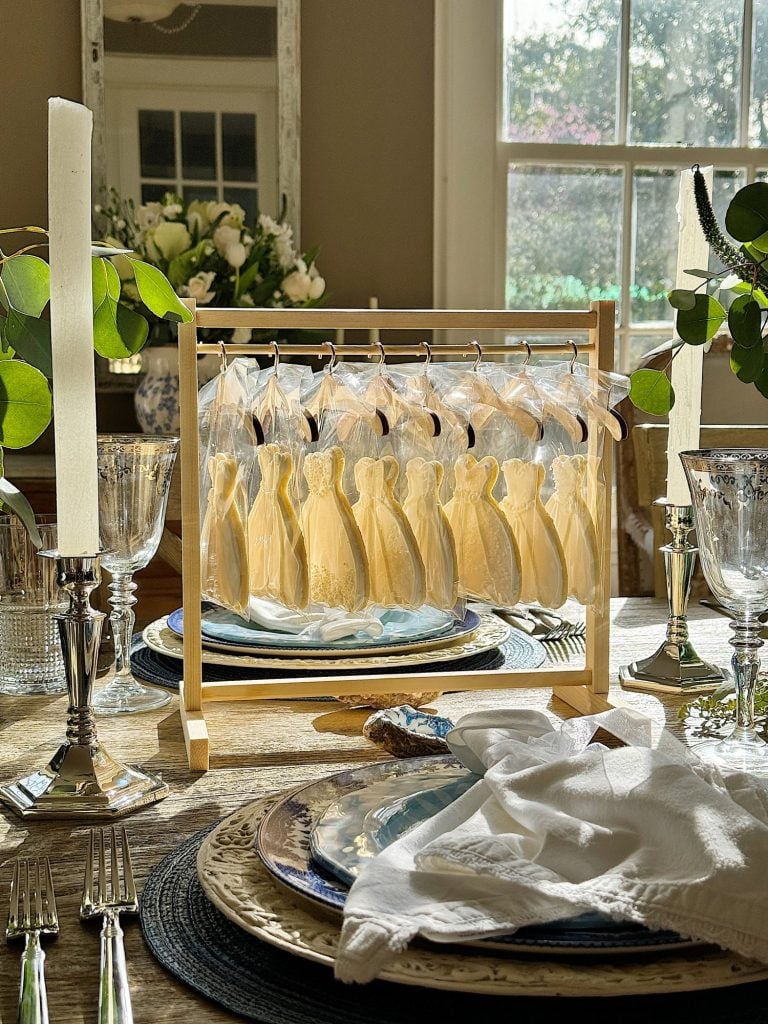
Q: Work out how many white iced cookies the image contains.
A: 8